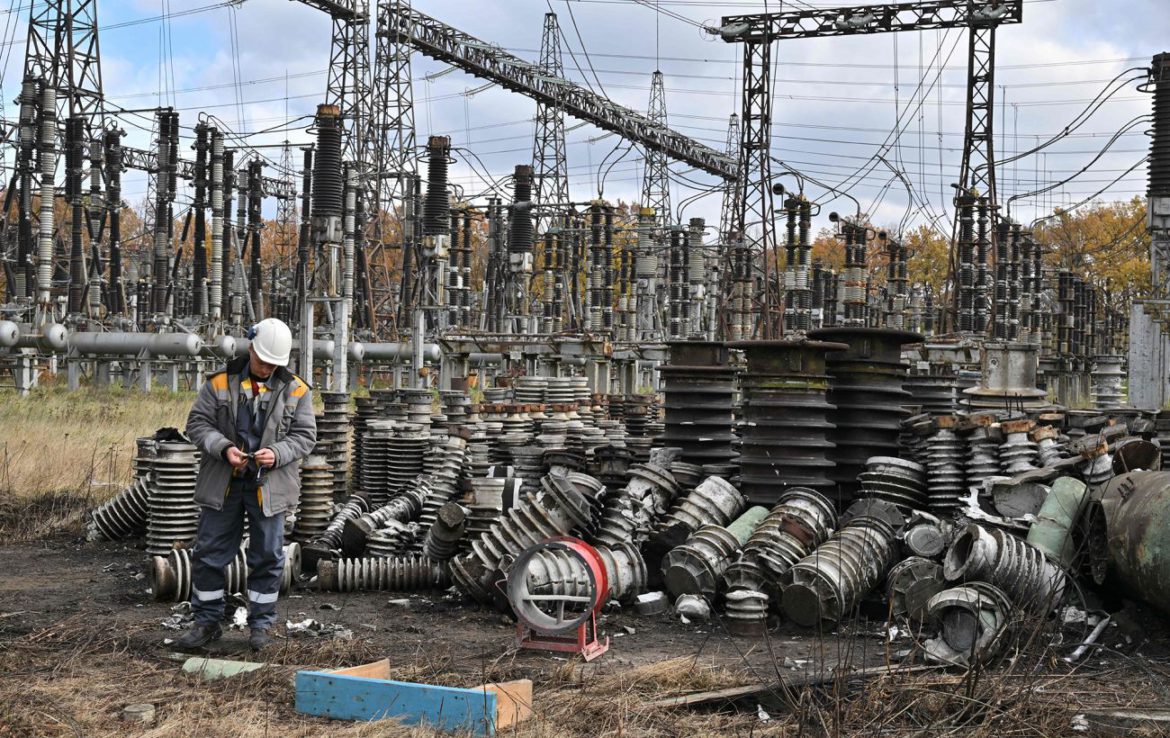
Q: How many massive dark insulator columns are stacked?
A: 3